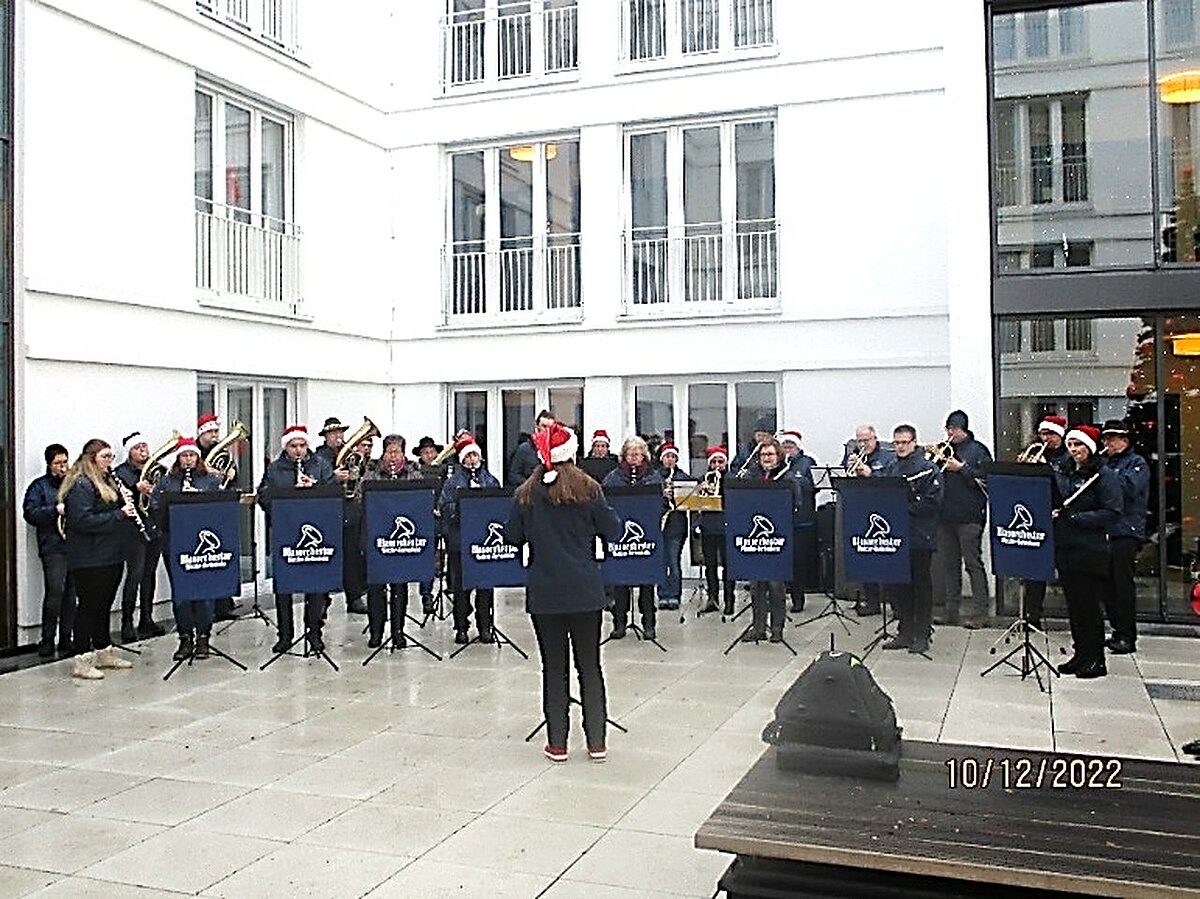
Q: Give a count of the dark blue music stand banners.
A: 8